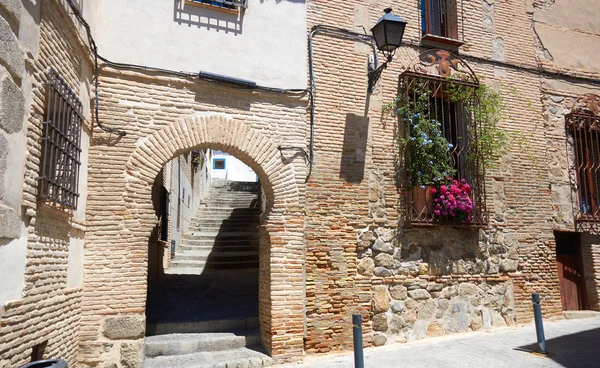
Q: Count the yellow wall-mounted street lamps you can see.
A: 0